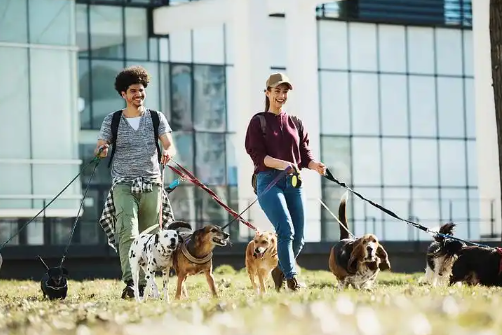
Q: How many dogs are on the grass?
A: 7